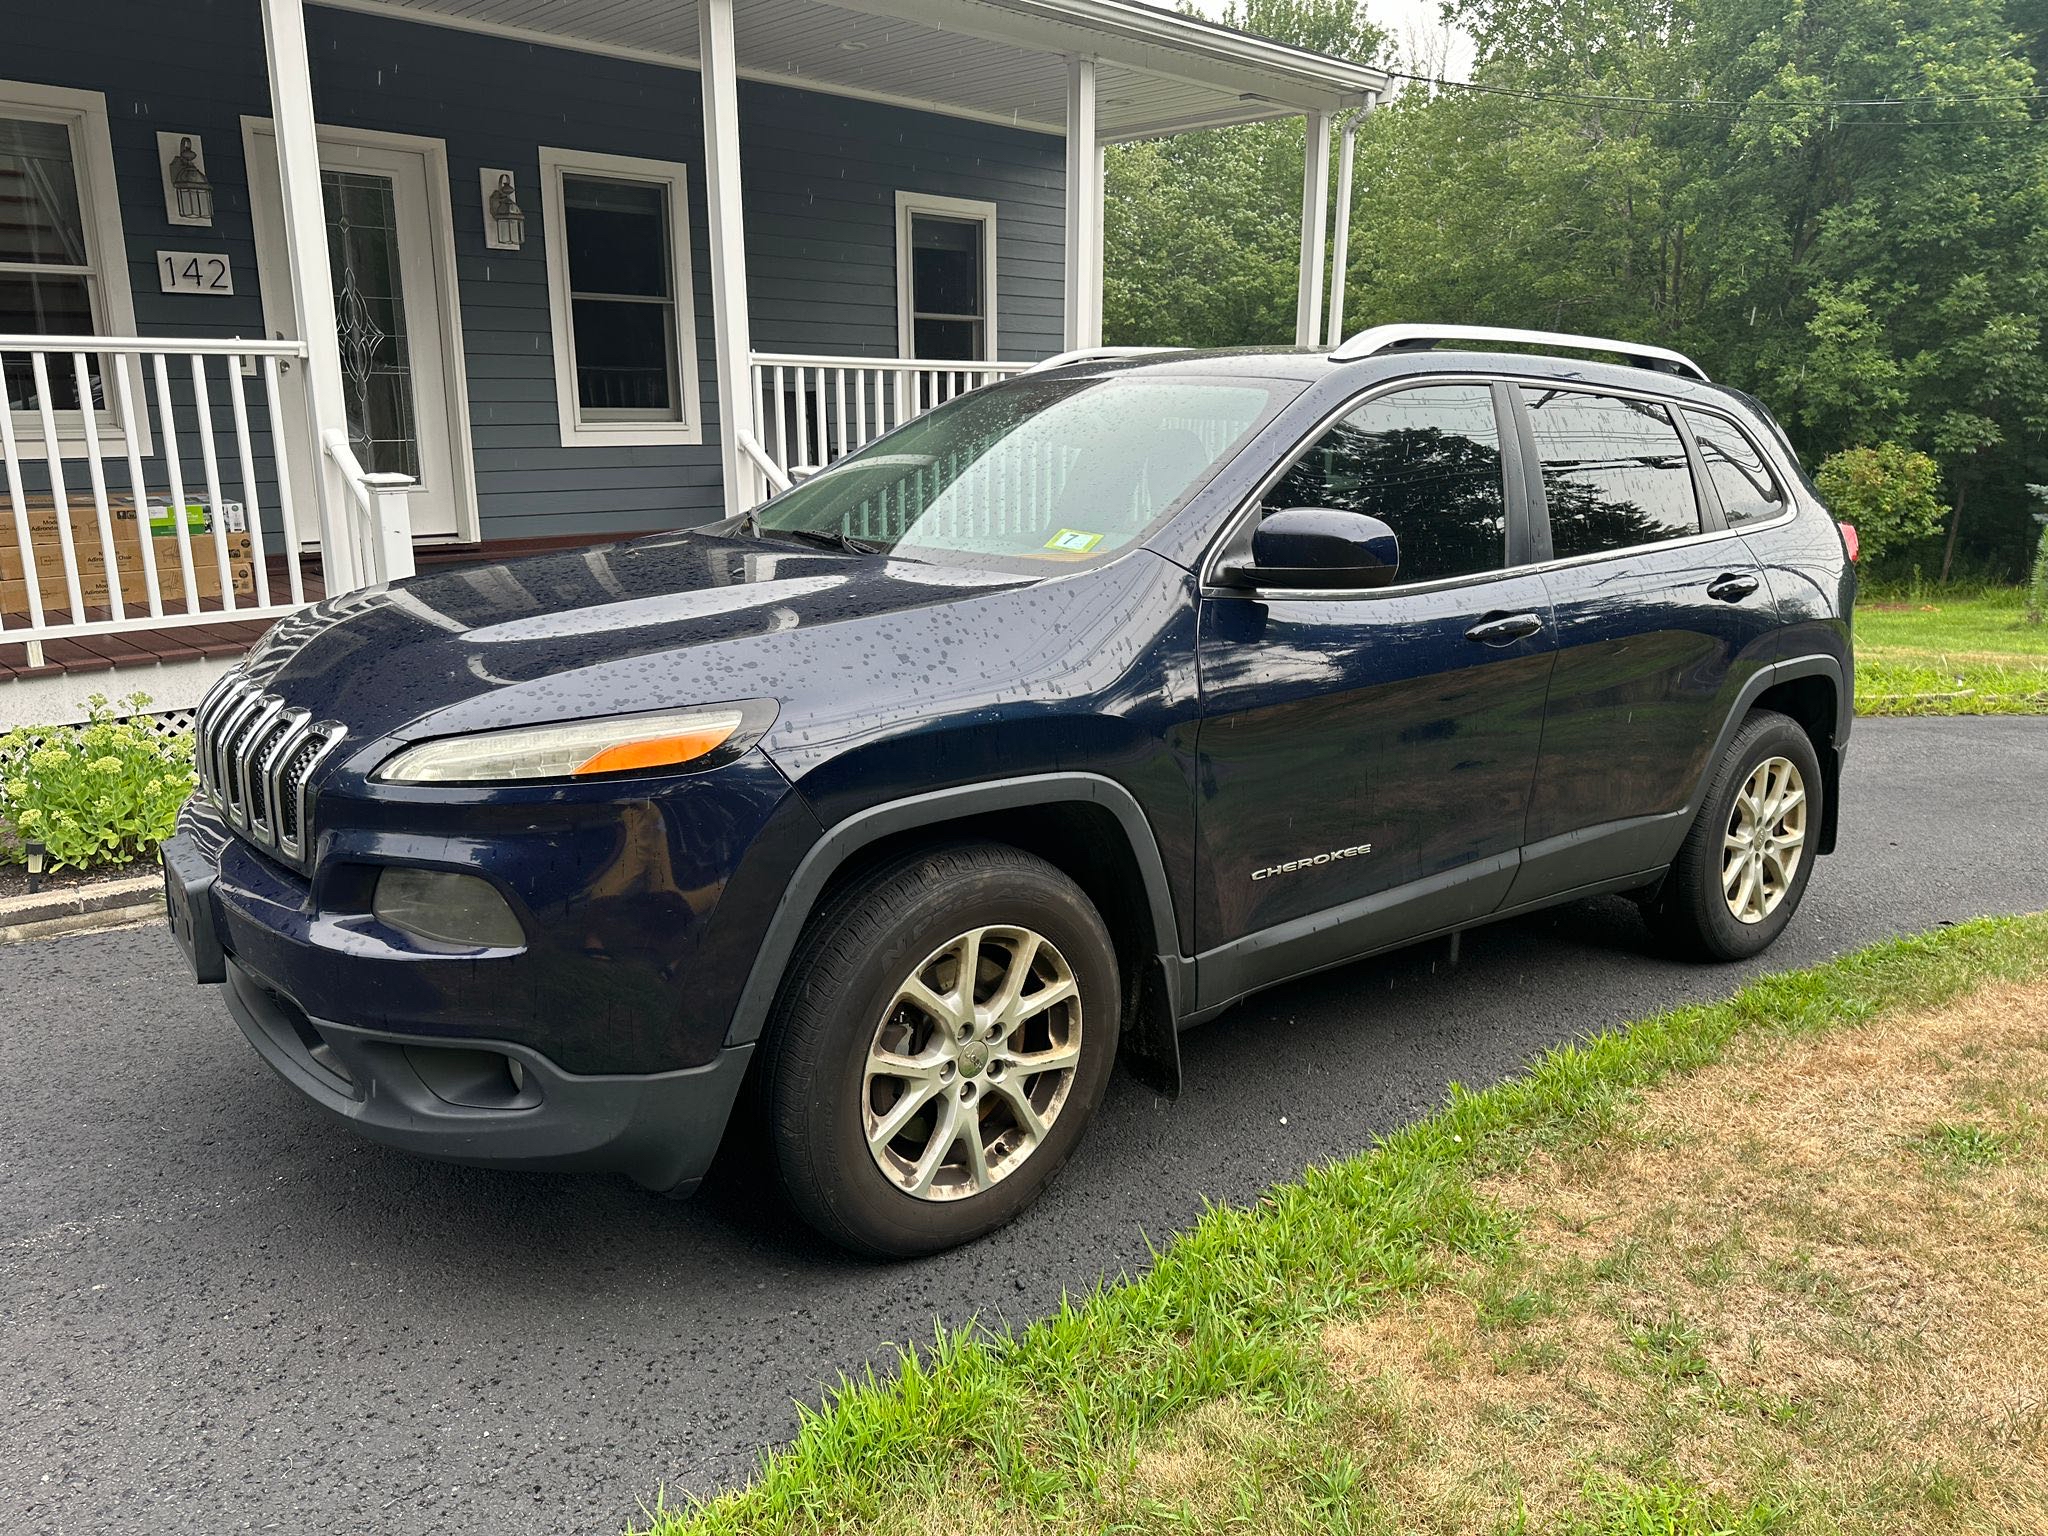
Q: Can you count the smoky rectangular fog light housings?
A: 1